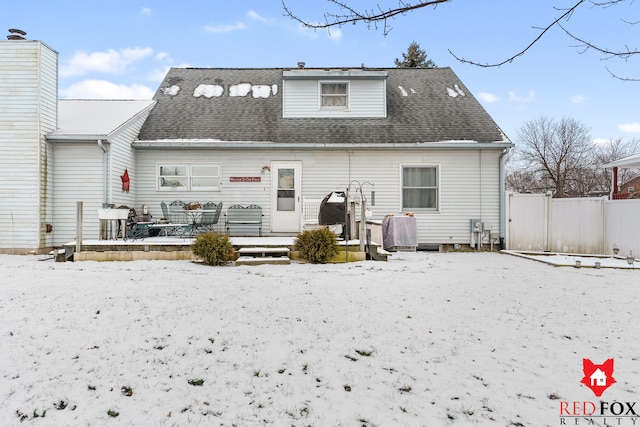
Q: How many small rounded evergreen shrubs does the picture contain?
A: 2